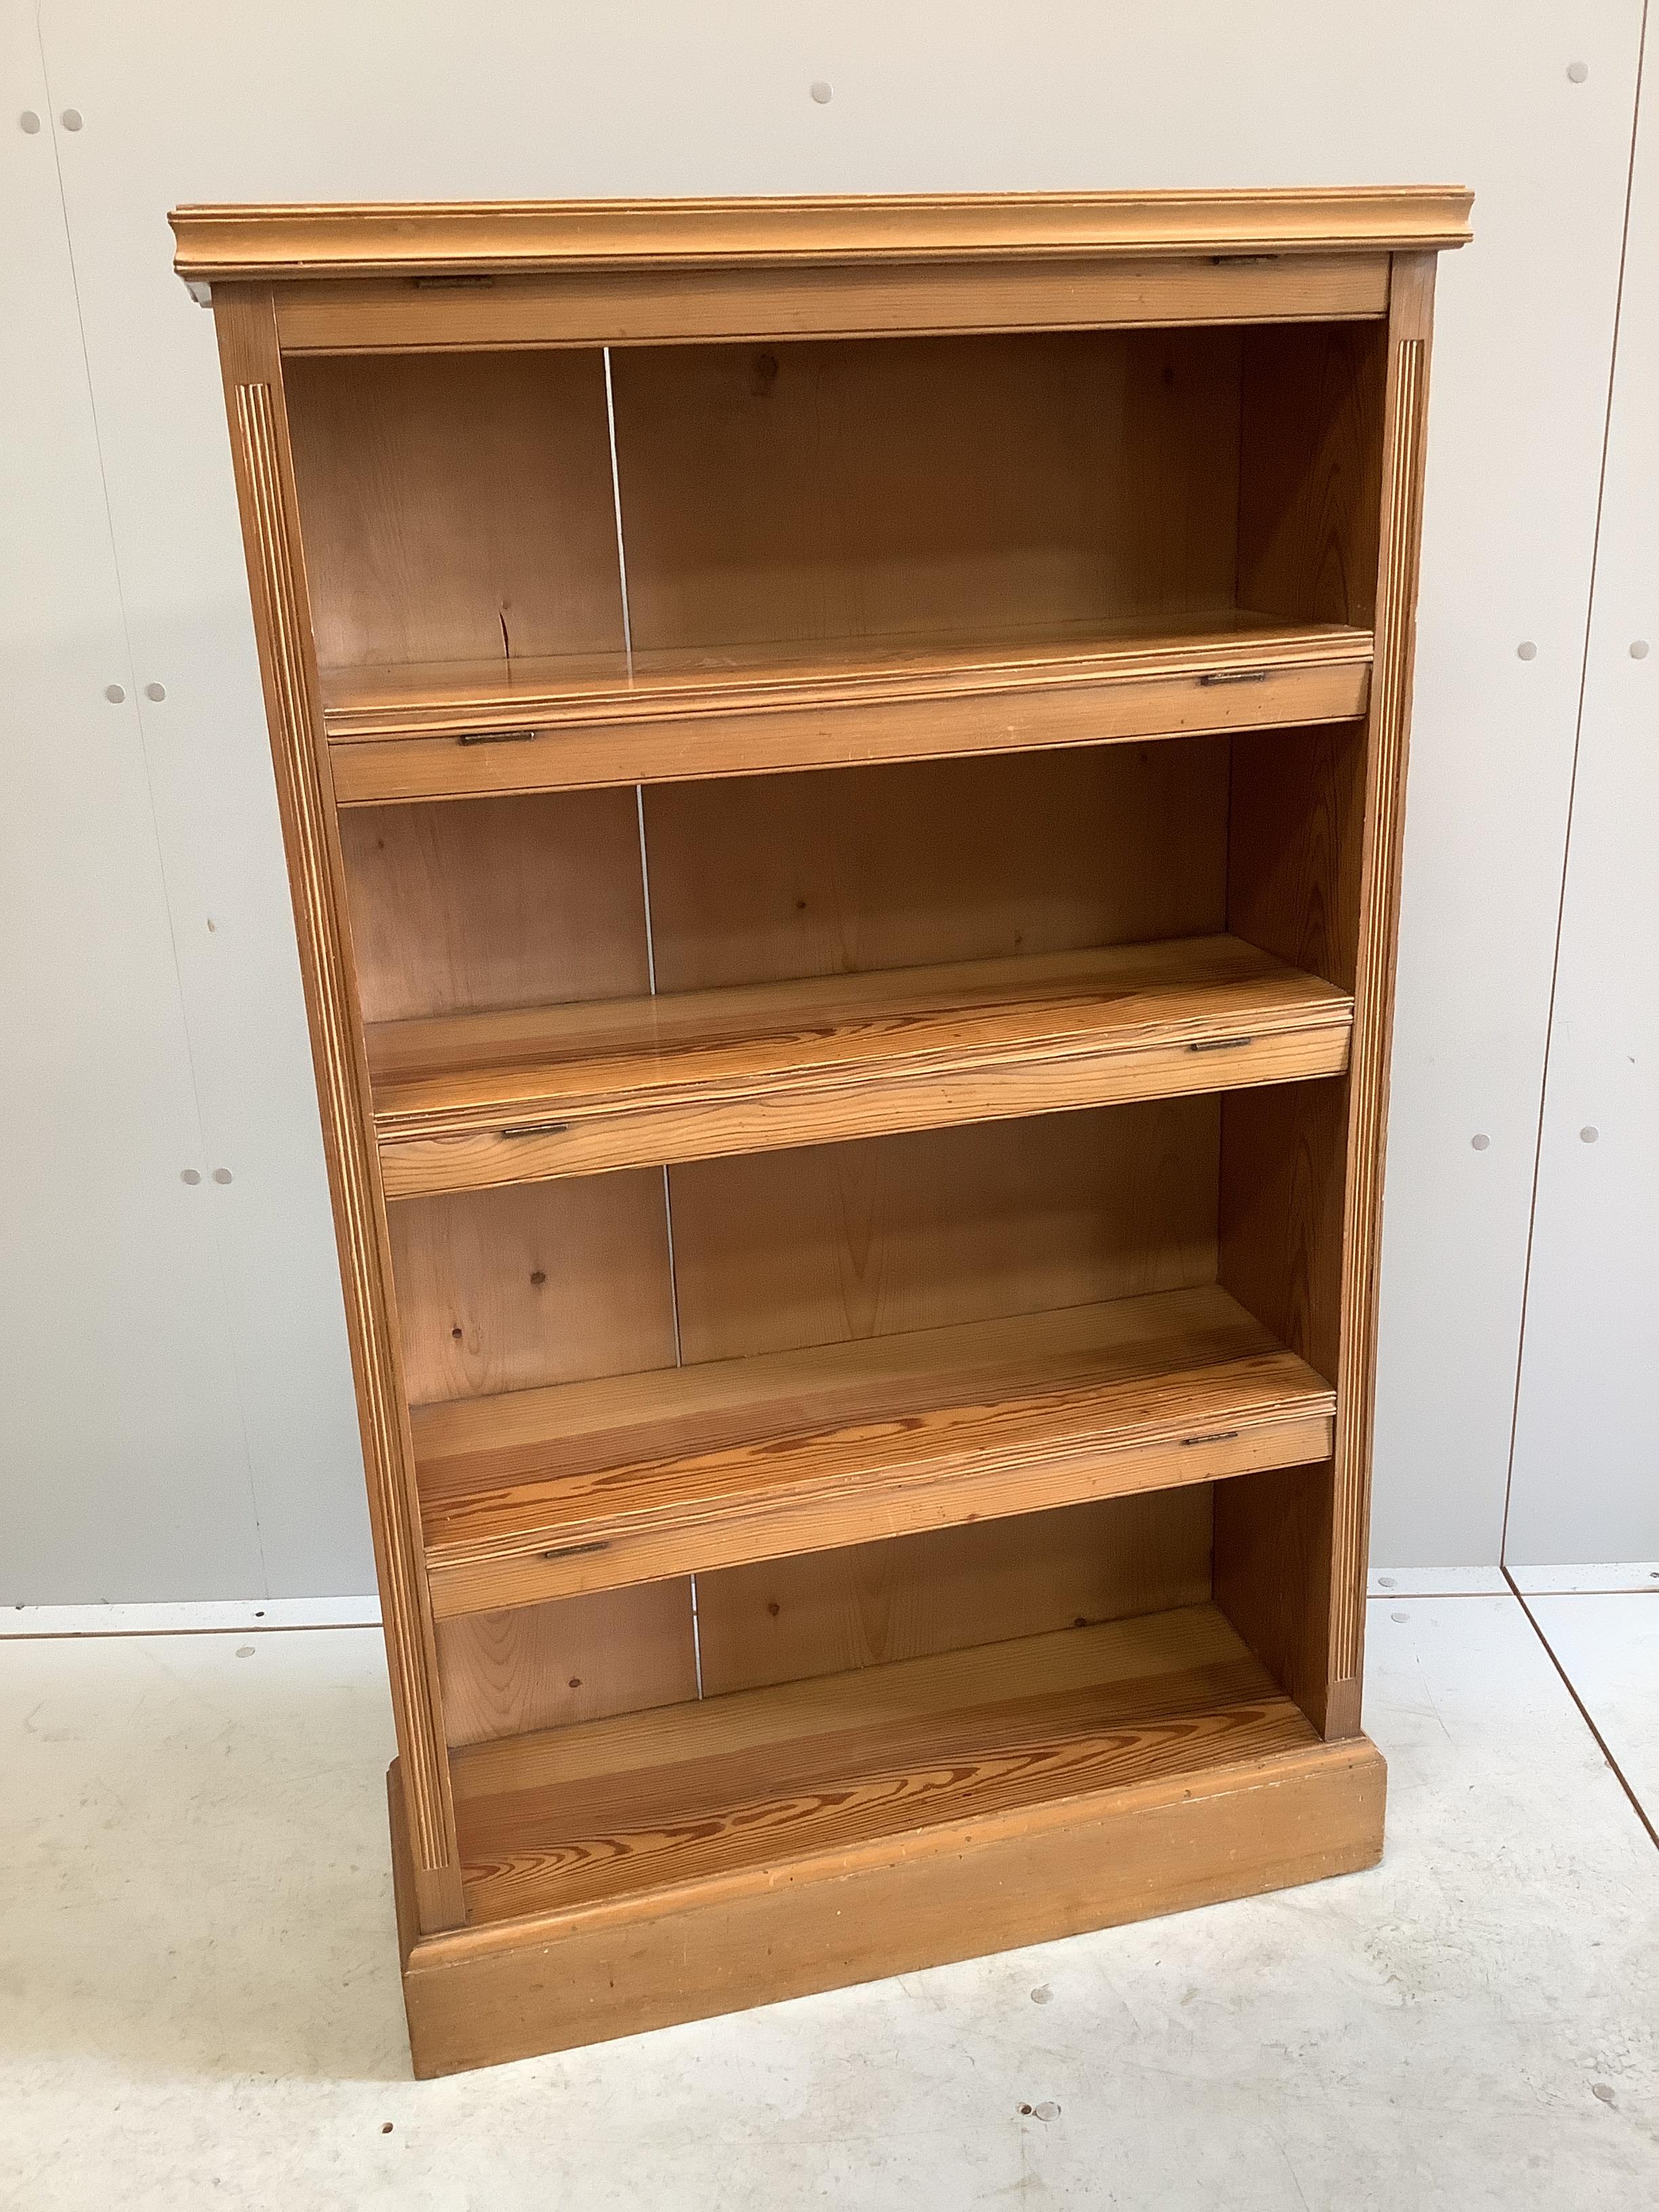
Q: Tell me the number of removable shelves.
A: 3